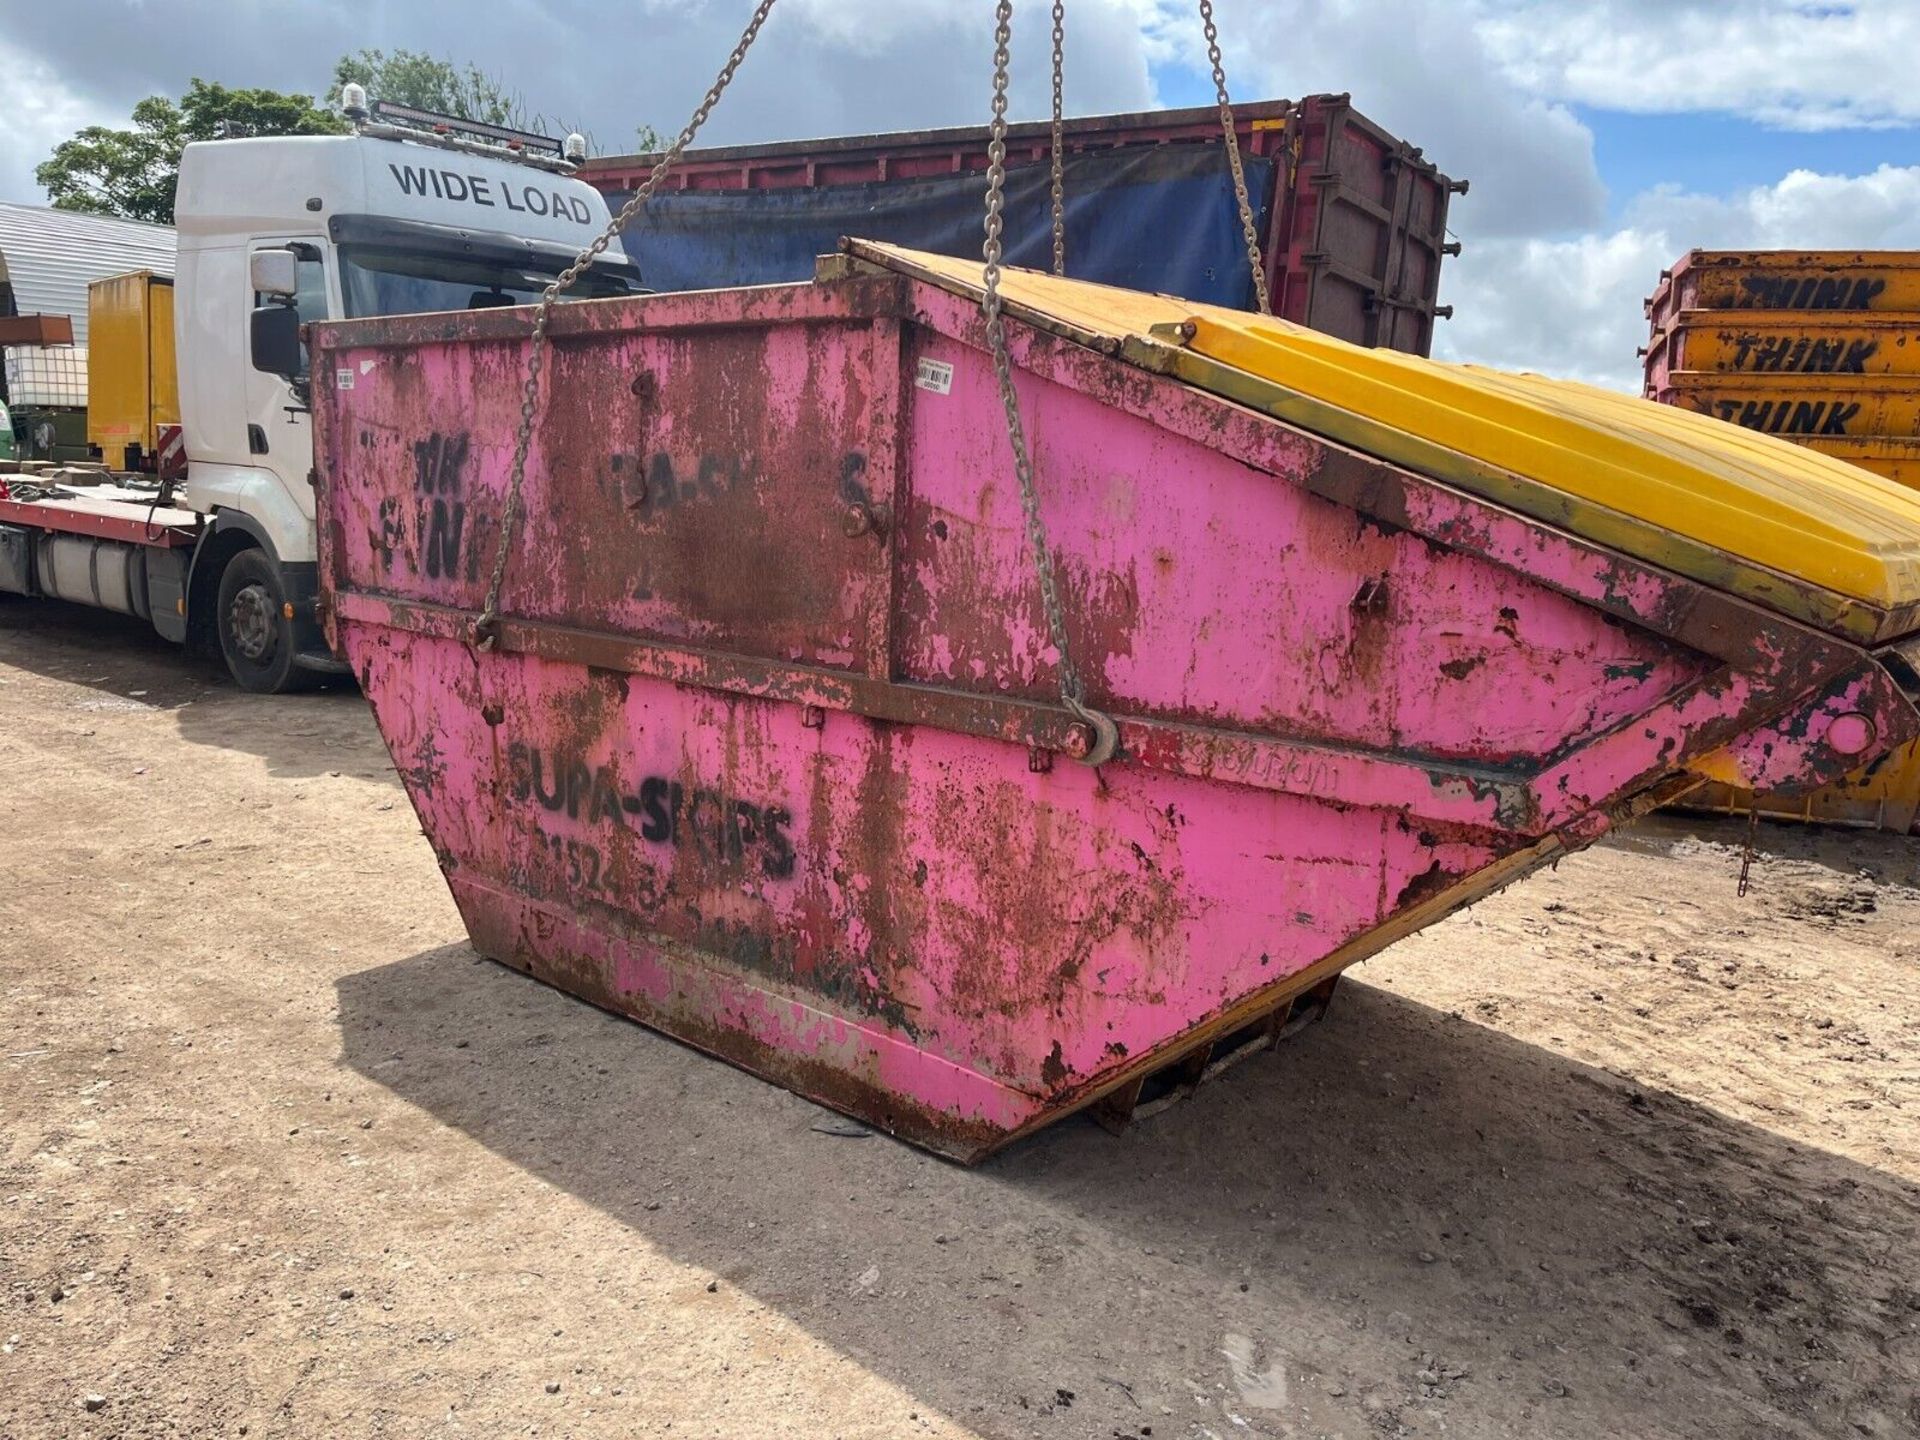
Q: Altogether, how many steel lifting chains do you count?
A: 4